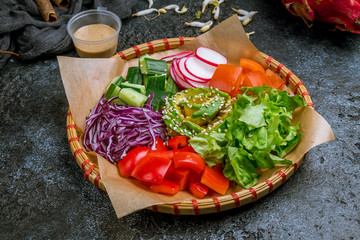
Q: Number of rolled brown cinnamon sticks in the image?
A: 2